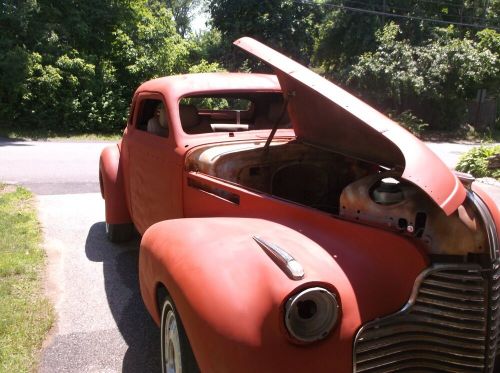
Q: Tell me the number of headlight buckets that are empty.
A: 1